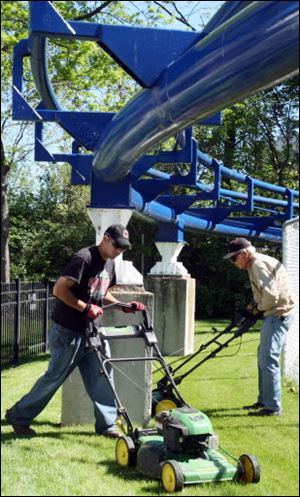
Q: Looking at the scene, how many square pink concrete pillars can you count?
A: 0